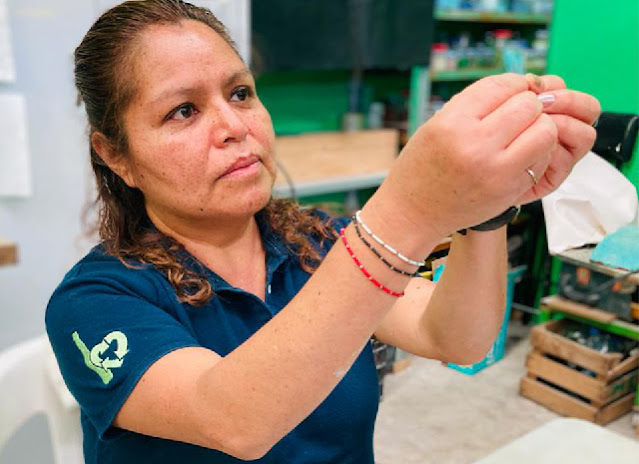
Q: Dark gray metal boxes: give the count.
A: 1